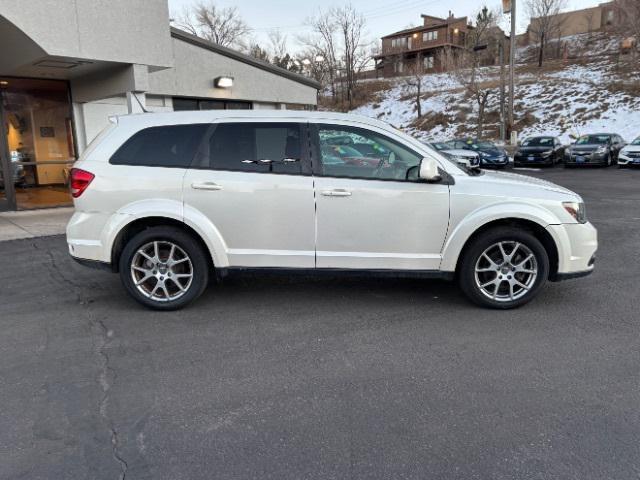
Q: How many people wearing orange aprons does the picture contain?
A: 0